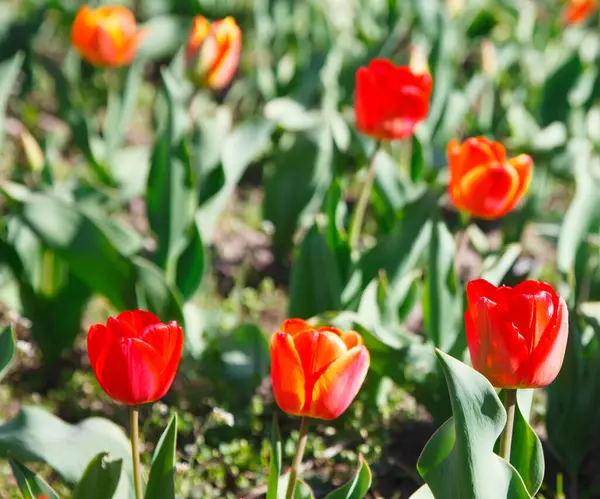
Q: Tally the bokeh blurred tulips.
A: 5